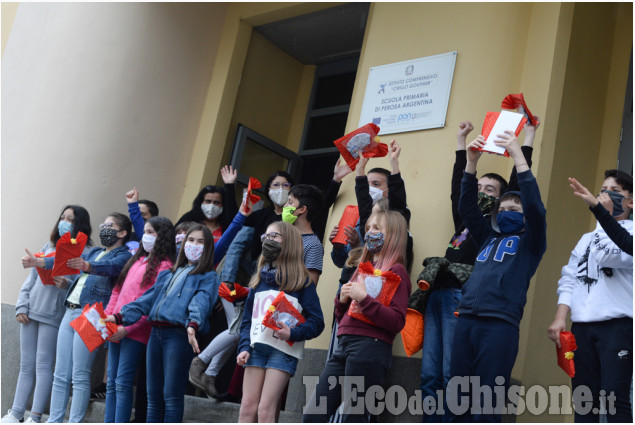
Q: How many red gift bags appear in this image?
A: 12